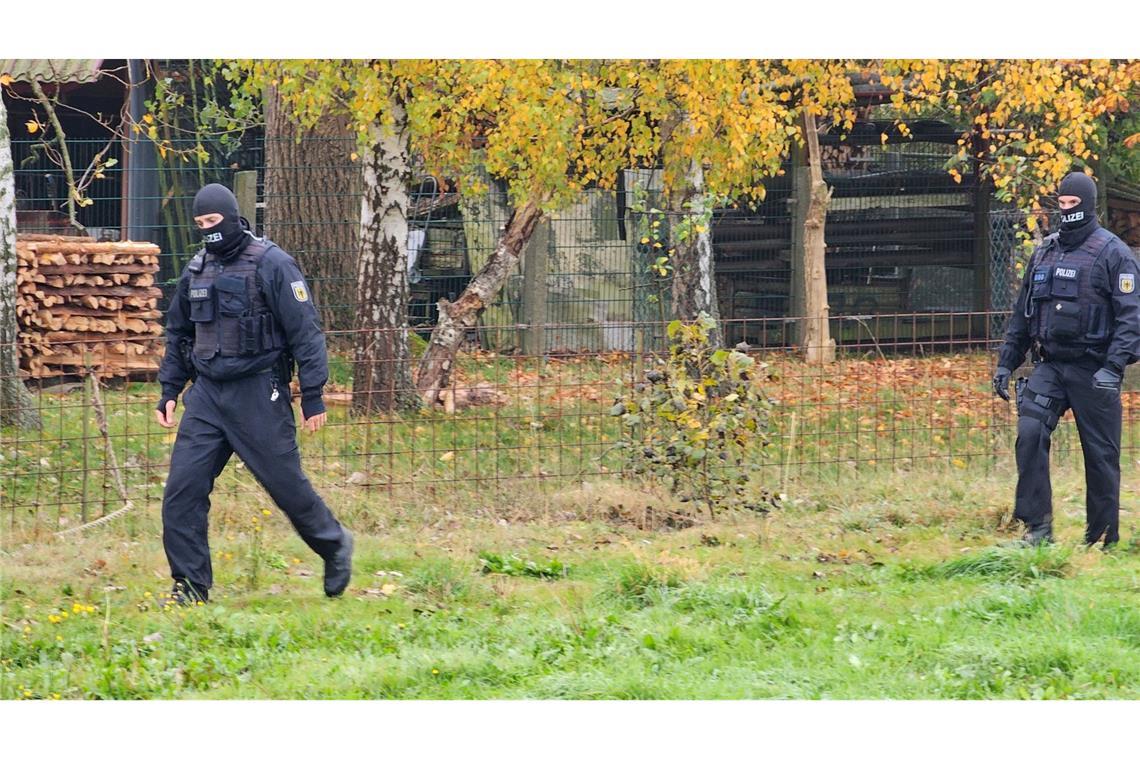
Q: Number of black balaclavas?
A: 2